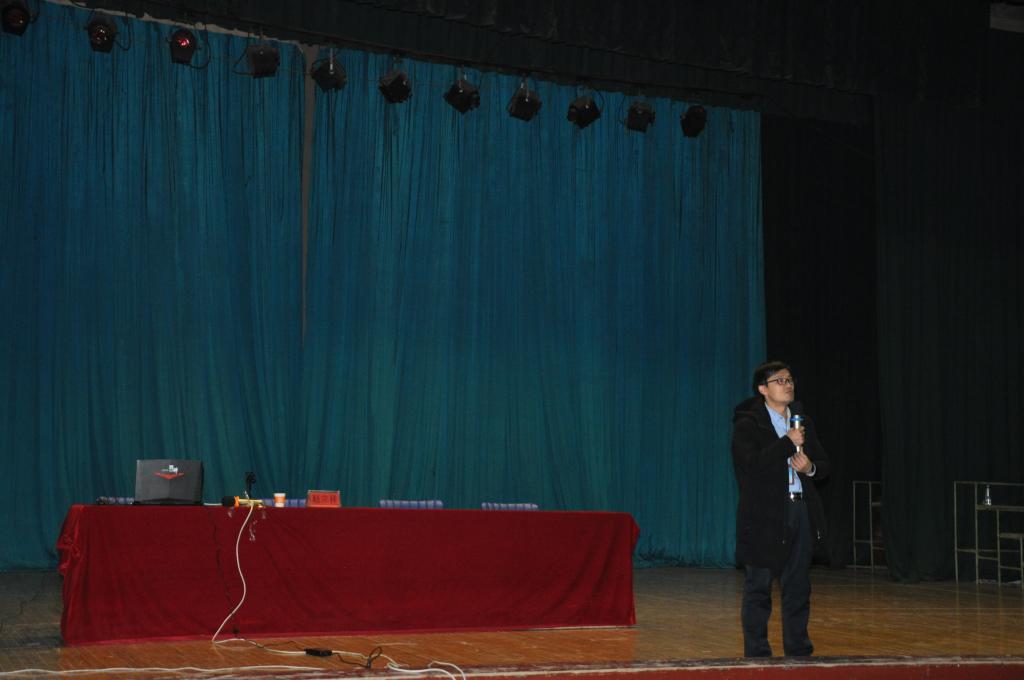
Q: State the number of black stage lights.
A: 11